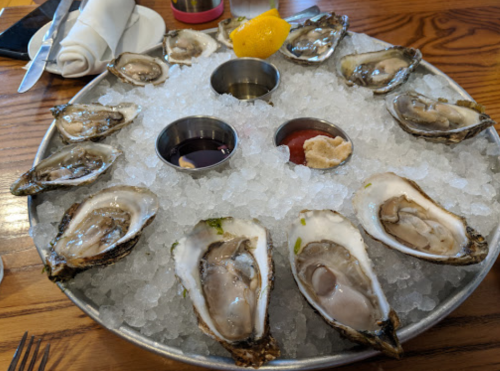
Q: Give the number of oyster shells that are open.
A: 12